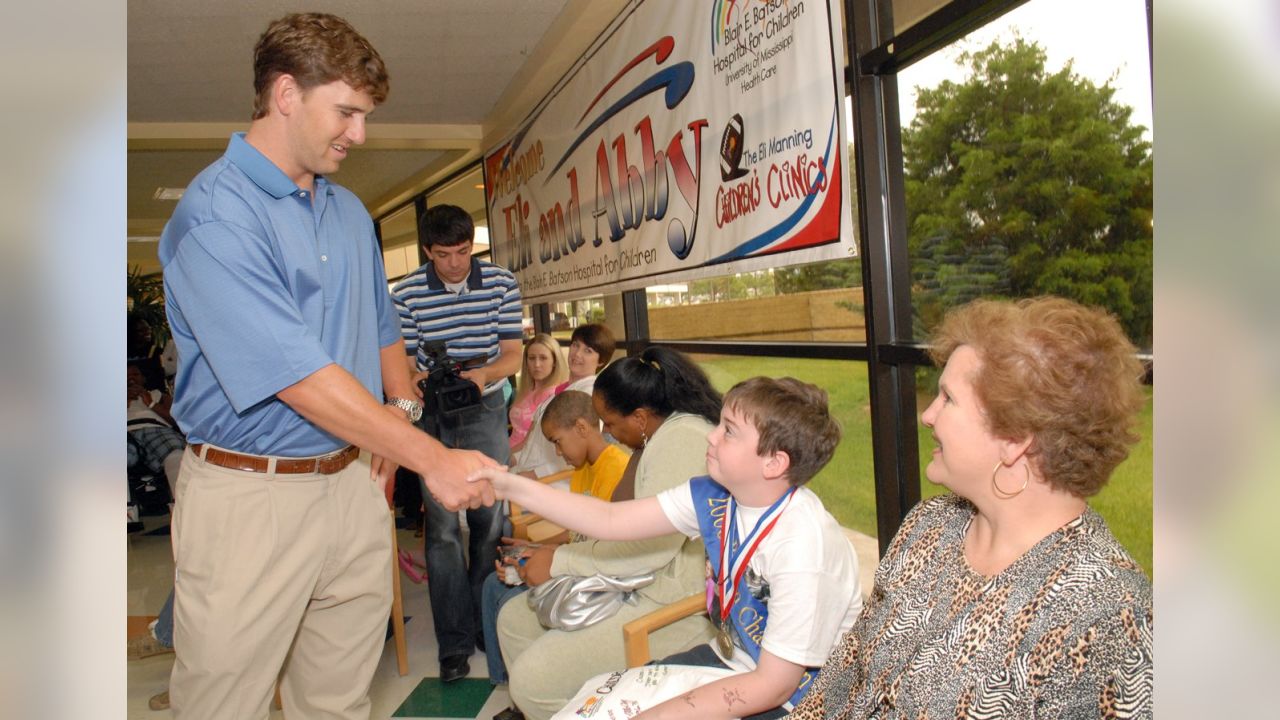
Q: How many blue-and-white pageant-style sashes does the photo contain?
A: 1